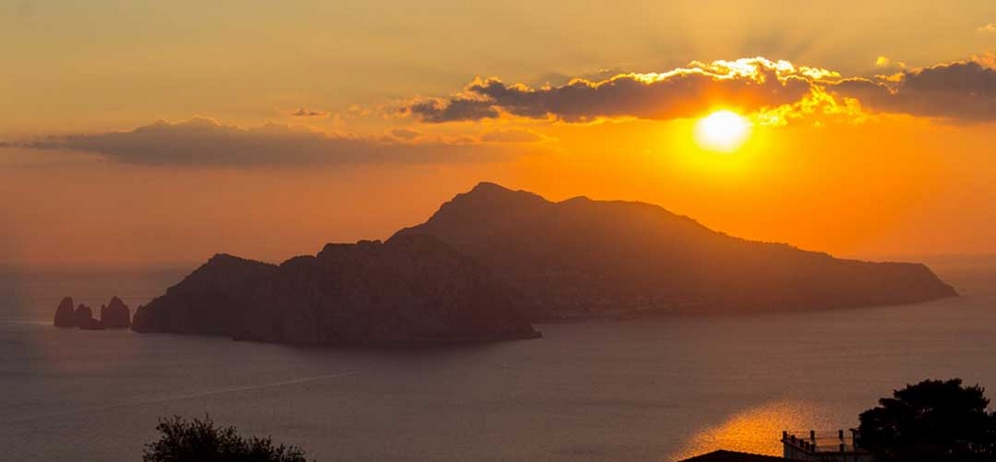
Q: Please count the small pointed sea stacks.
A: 3